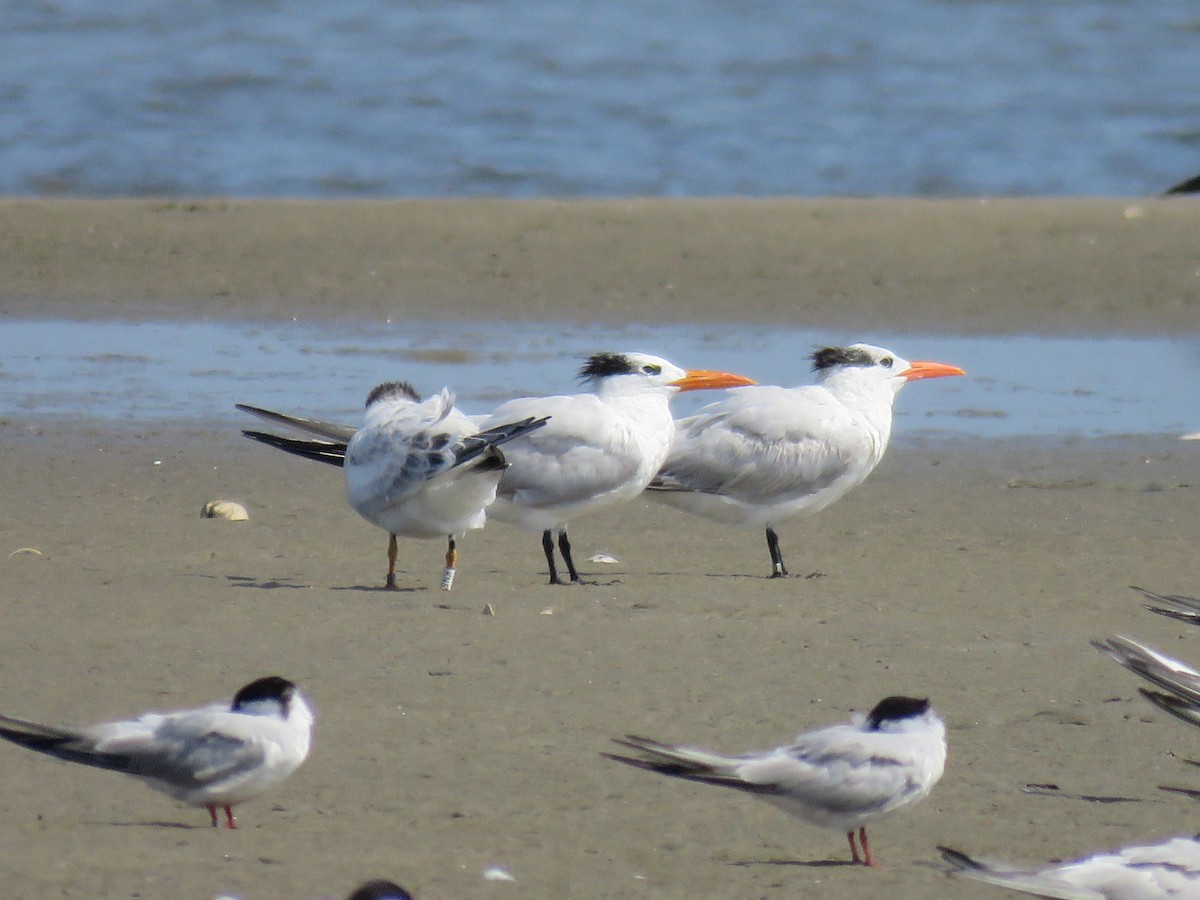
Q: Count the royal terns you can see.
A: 3